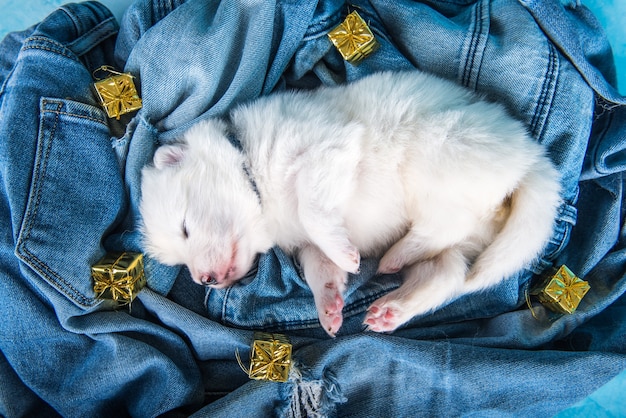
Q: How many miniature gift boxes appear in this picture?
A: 5